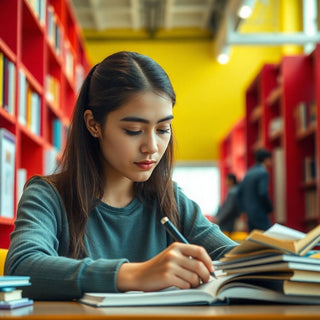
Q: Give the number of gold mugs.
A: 0